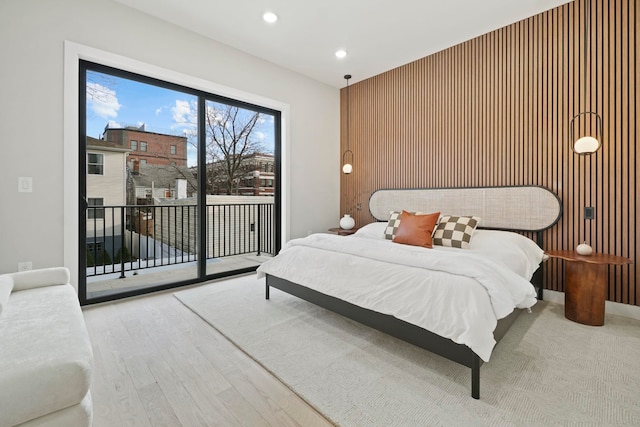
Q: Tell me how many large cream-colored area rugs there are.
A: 1